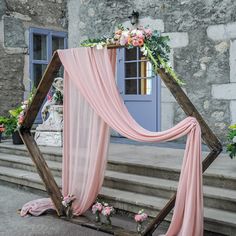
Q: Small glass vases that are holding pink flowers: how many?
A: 4